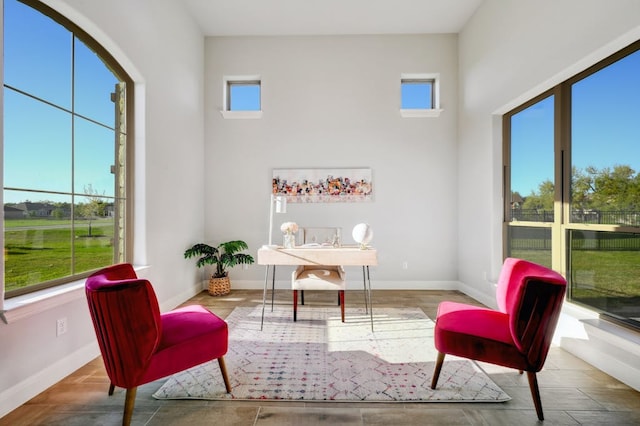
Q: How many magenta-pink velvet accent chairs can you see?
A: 2